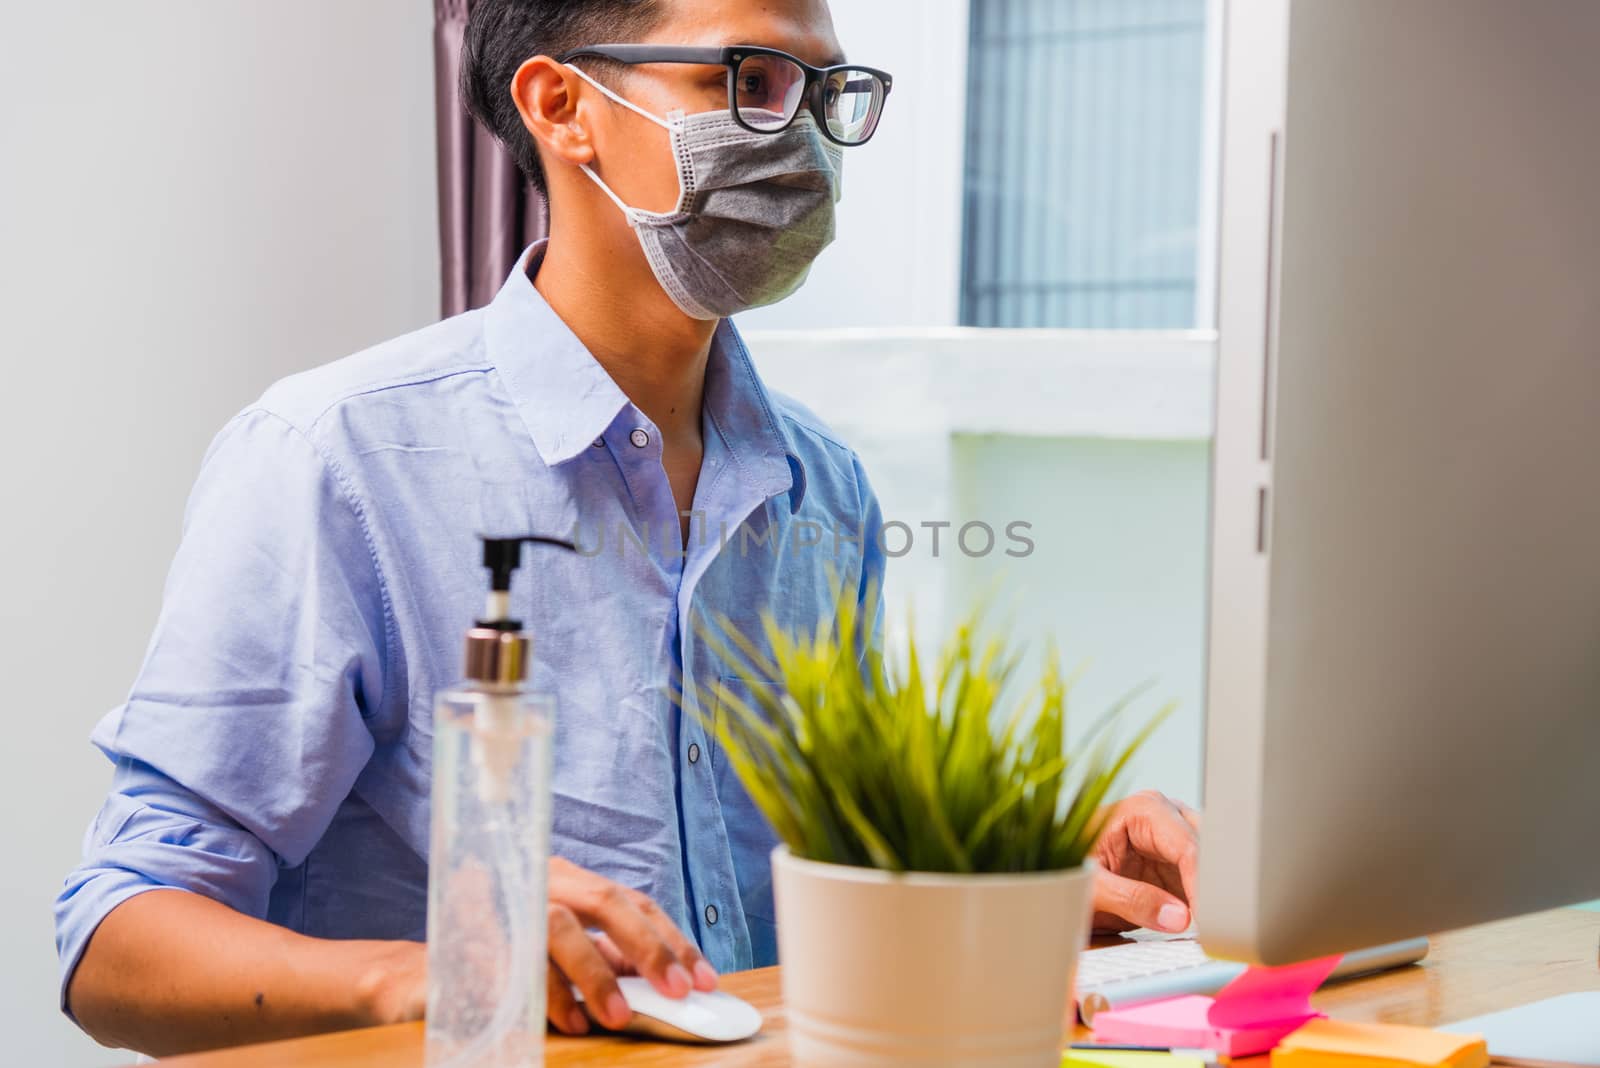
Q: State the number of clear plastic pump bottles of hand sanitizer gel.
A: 1